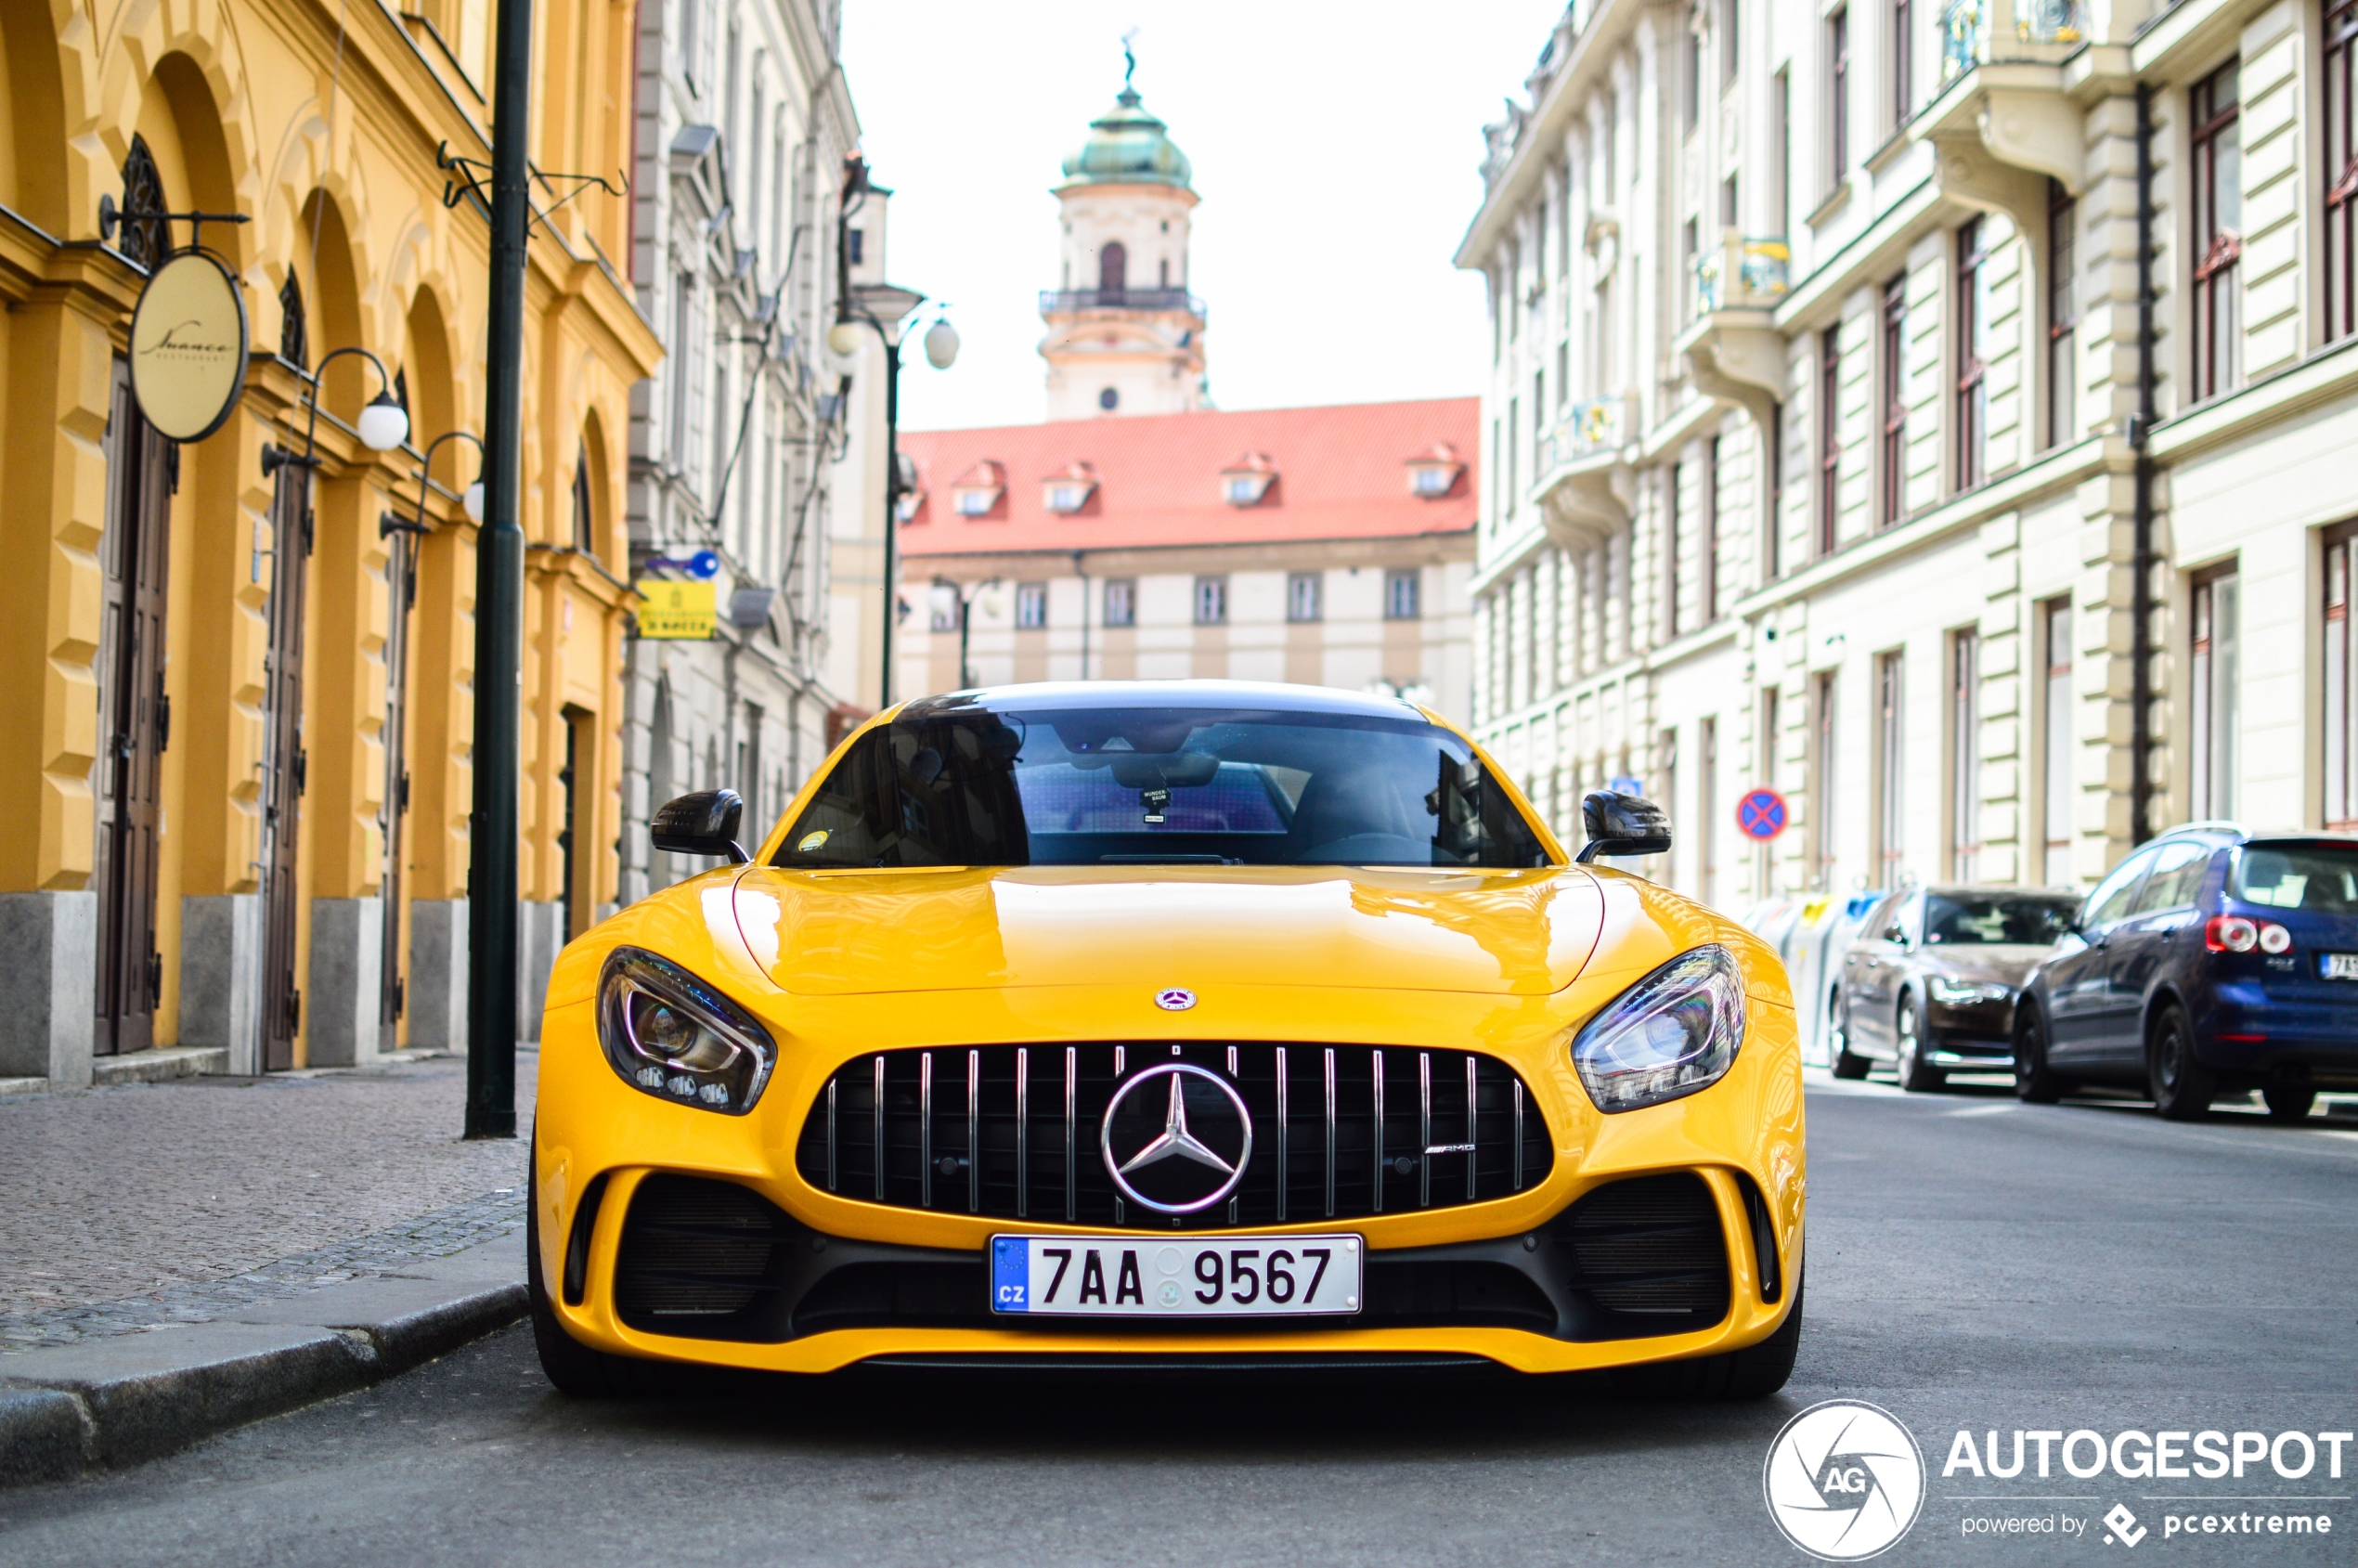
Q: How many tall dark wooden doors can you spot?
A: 3